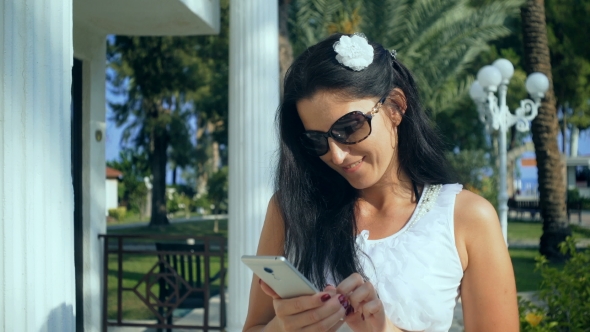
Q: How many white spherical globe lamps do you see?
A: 4